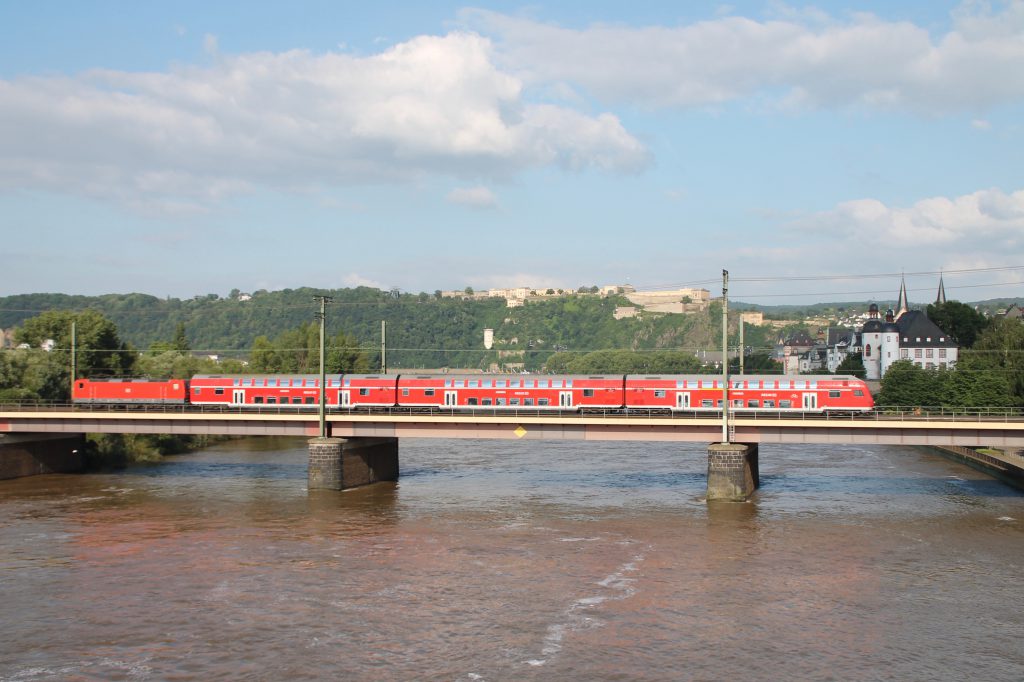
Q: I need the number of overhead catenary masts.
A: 5